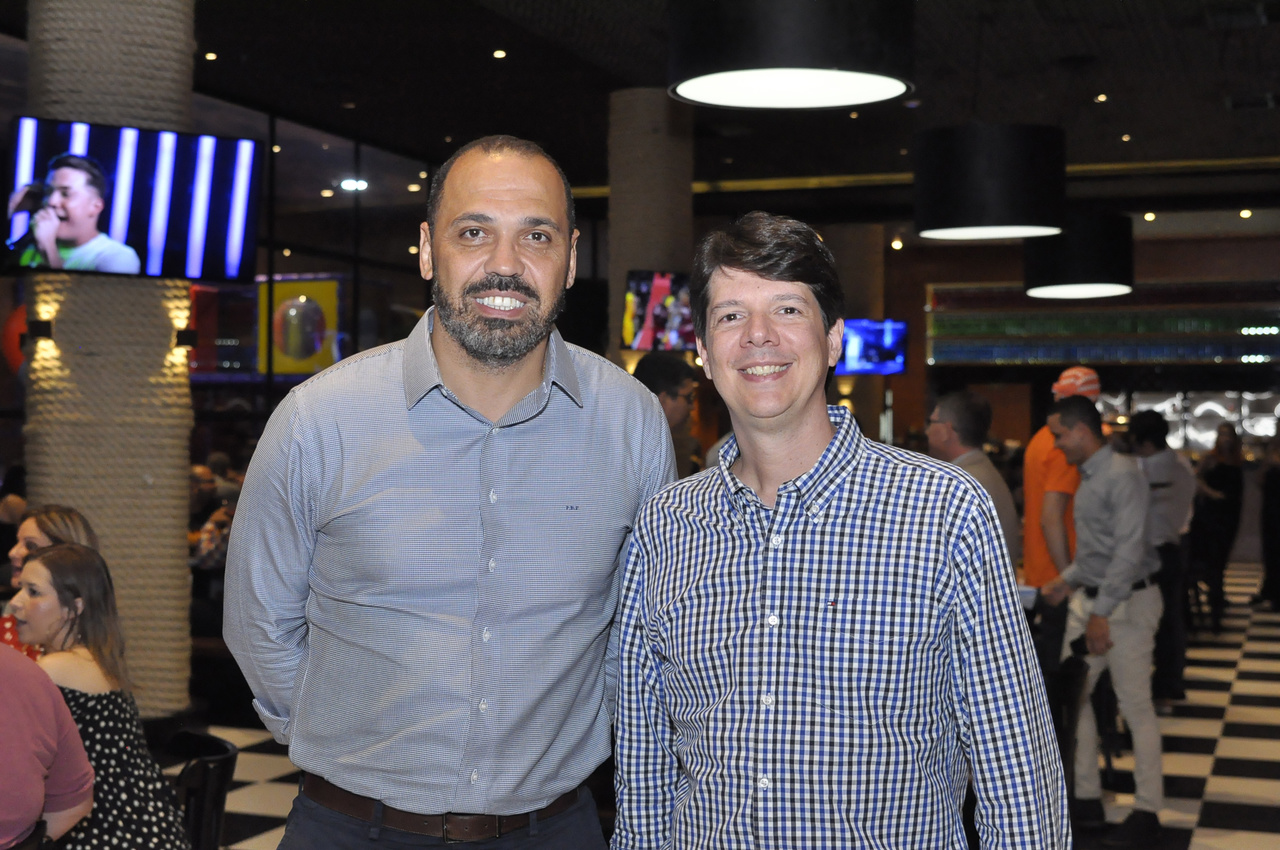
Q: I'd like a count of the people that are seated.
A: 3